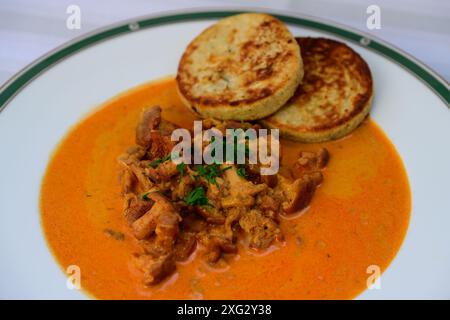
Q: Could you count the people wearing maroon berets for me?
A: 0